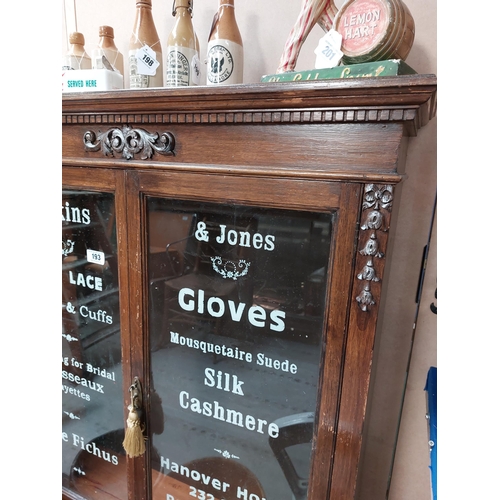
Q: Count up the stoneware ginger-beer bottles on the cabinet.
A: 5